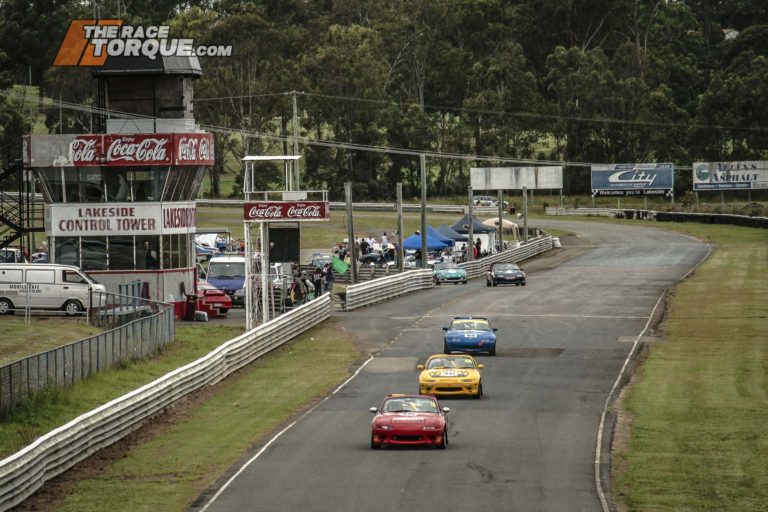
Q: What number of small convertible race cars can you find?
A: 5